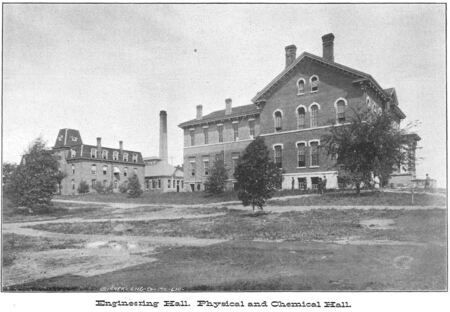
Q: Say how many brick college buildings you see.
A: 2